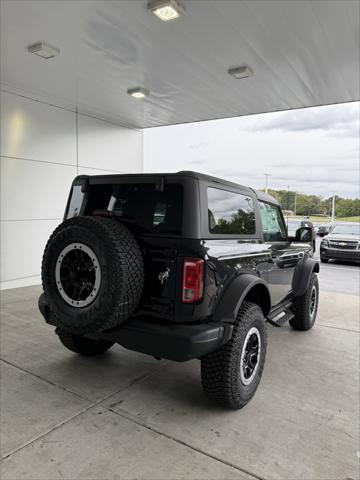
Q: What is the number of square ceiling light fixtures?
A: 4